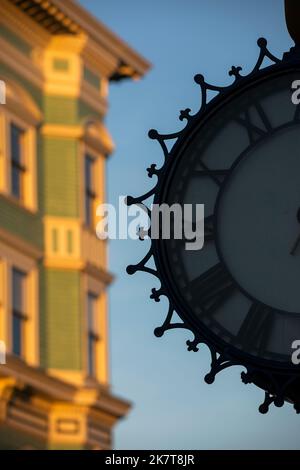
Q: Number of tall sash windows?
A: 4